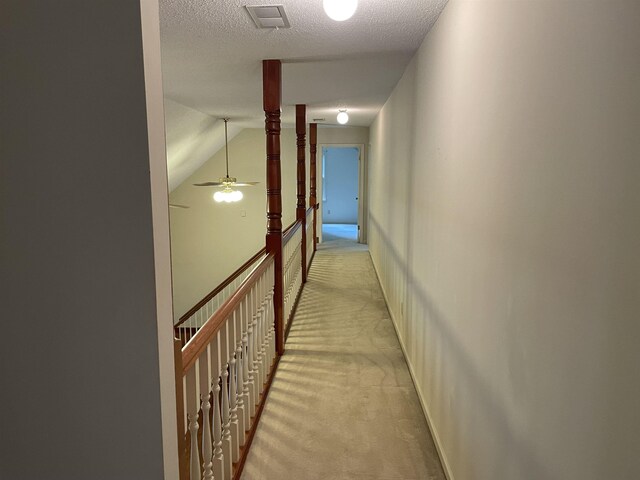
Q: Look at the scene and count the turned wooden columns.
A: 3